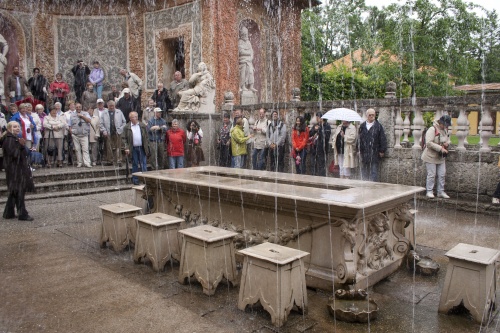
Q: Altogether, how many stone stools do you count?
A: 6